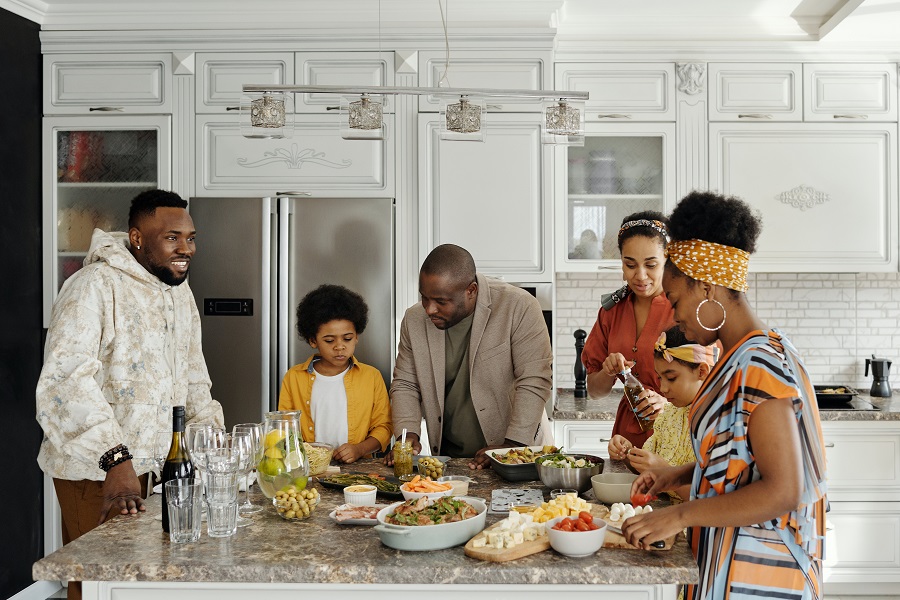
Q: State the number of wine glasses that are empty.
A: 5